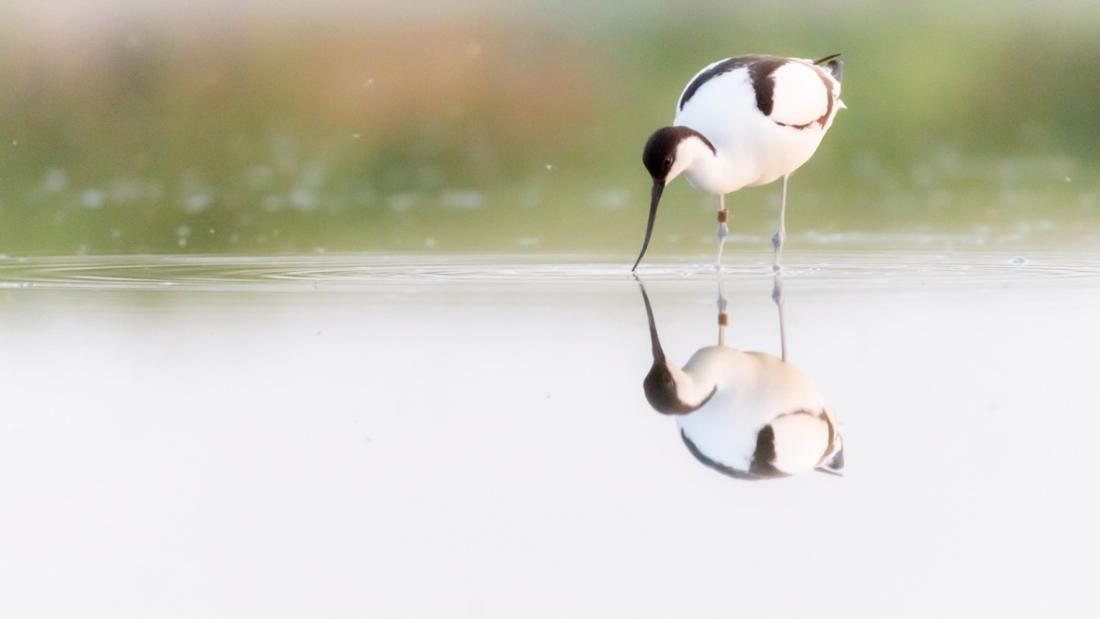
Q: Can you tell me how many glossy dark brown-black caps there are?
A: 1